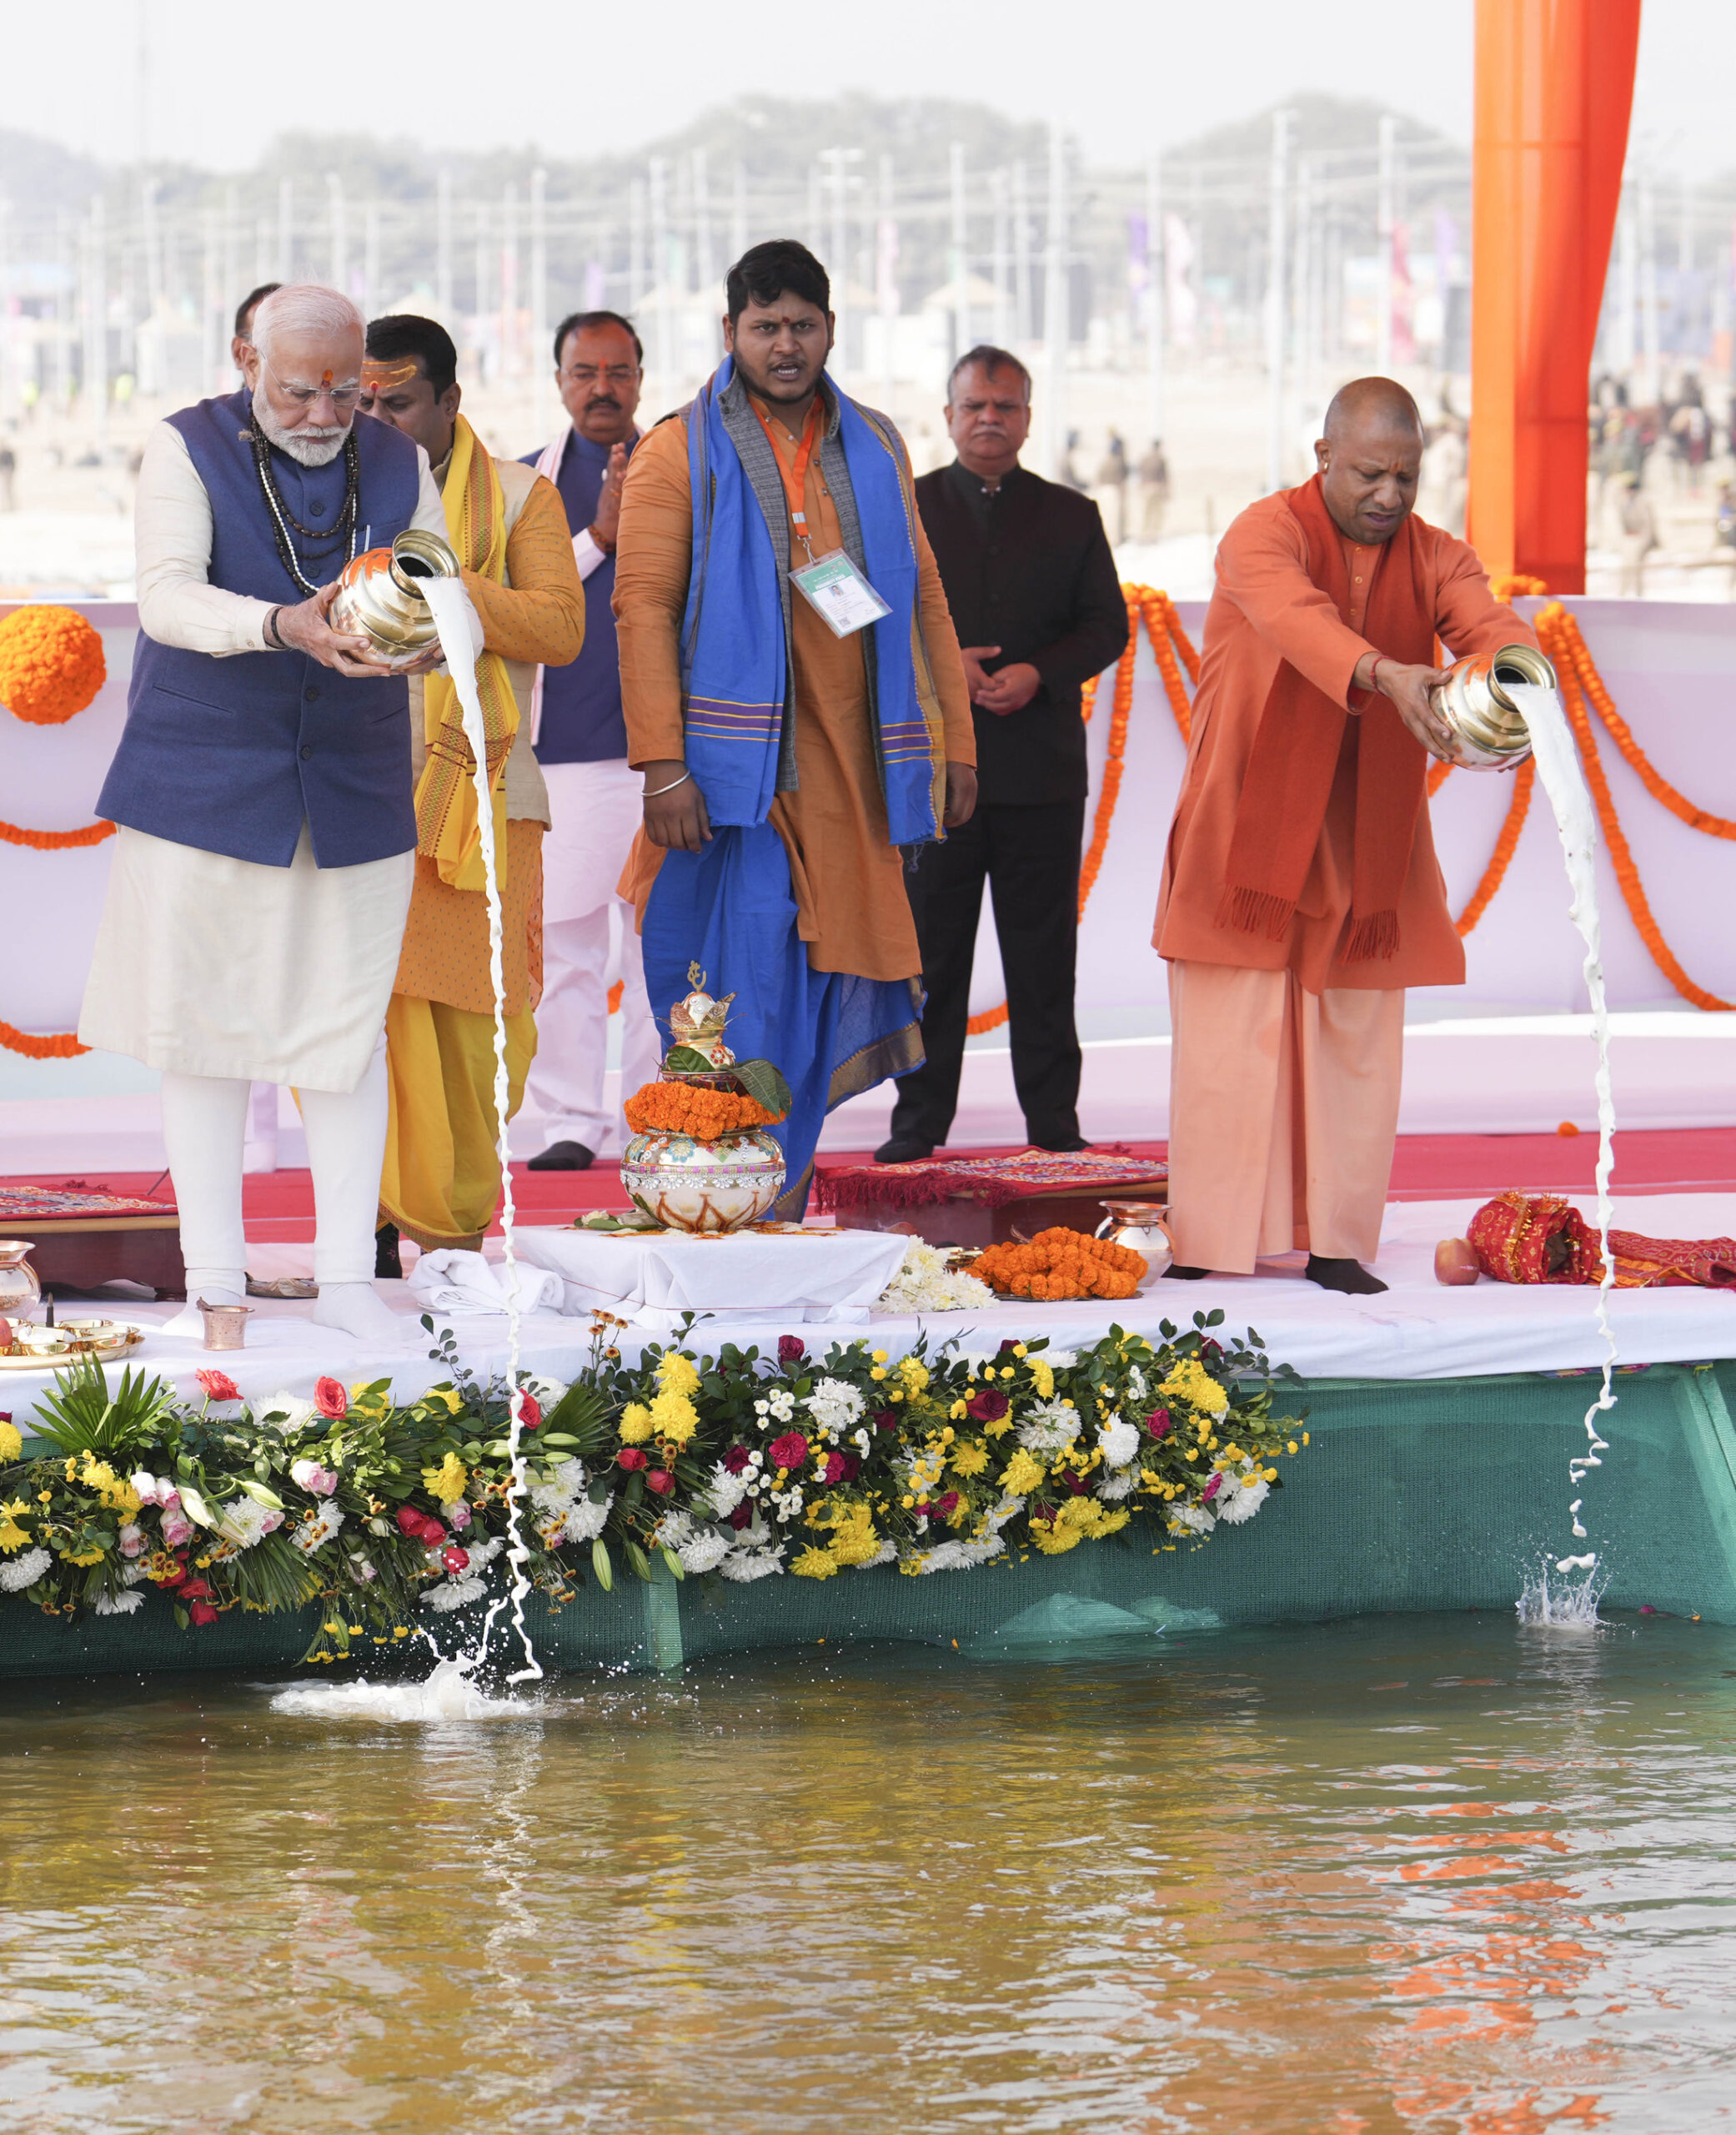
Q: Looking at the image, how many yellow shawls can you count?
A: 1